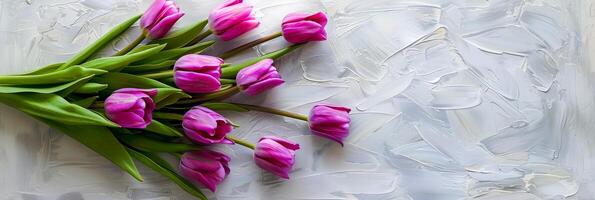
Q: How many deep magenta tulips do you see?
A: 10